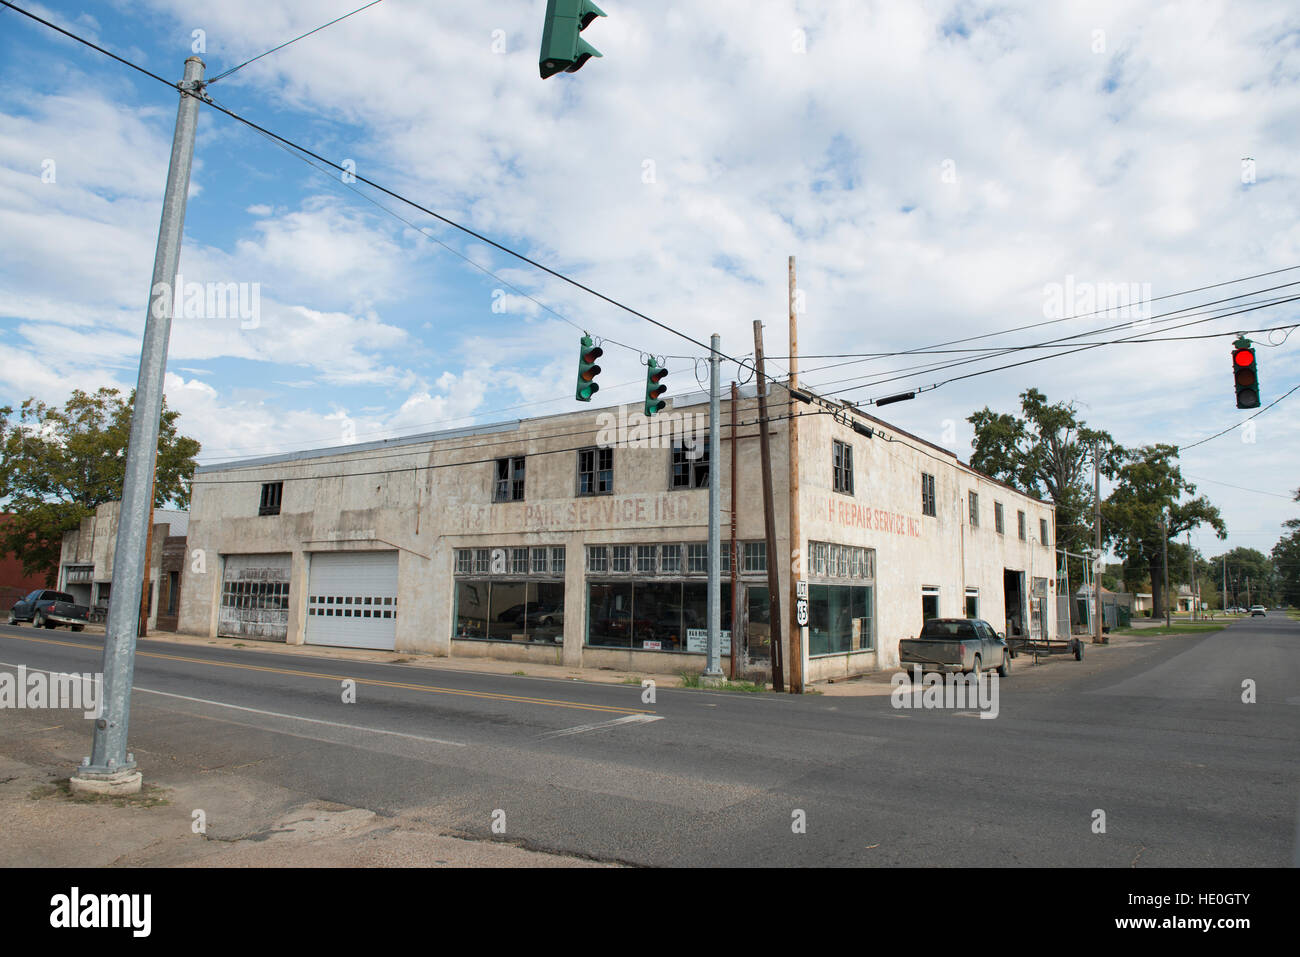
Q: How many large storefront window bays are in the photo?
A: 3